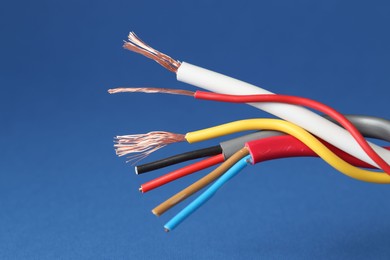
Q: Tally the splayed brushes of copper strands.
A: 2